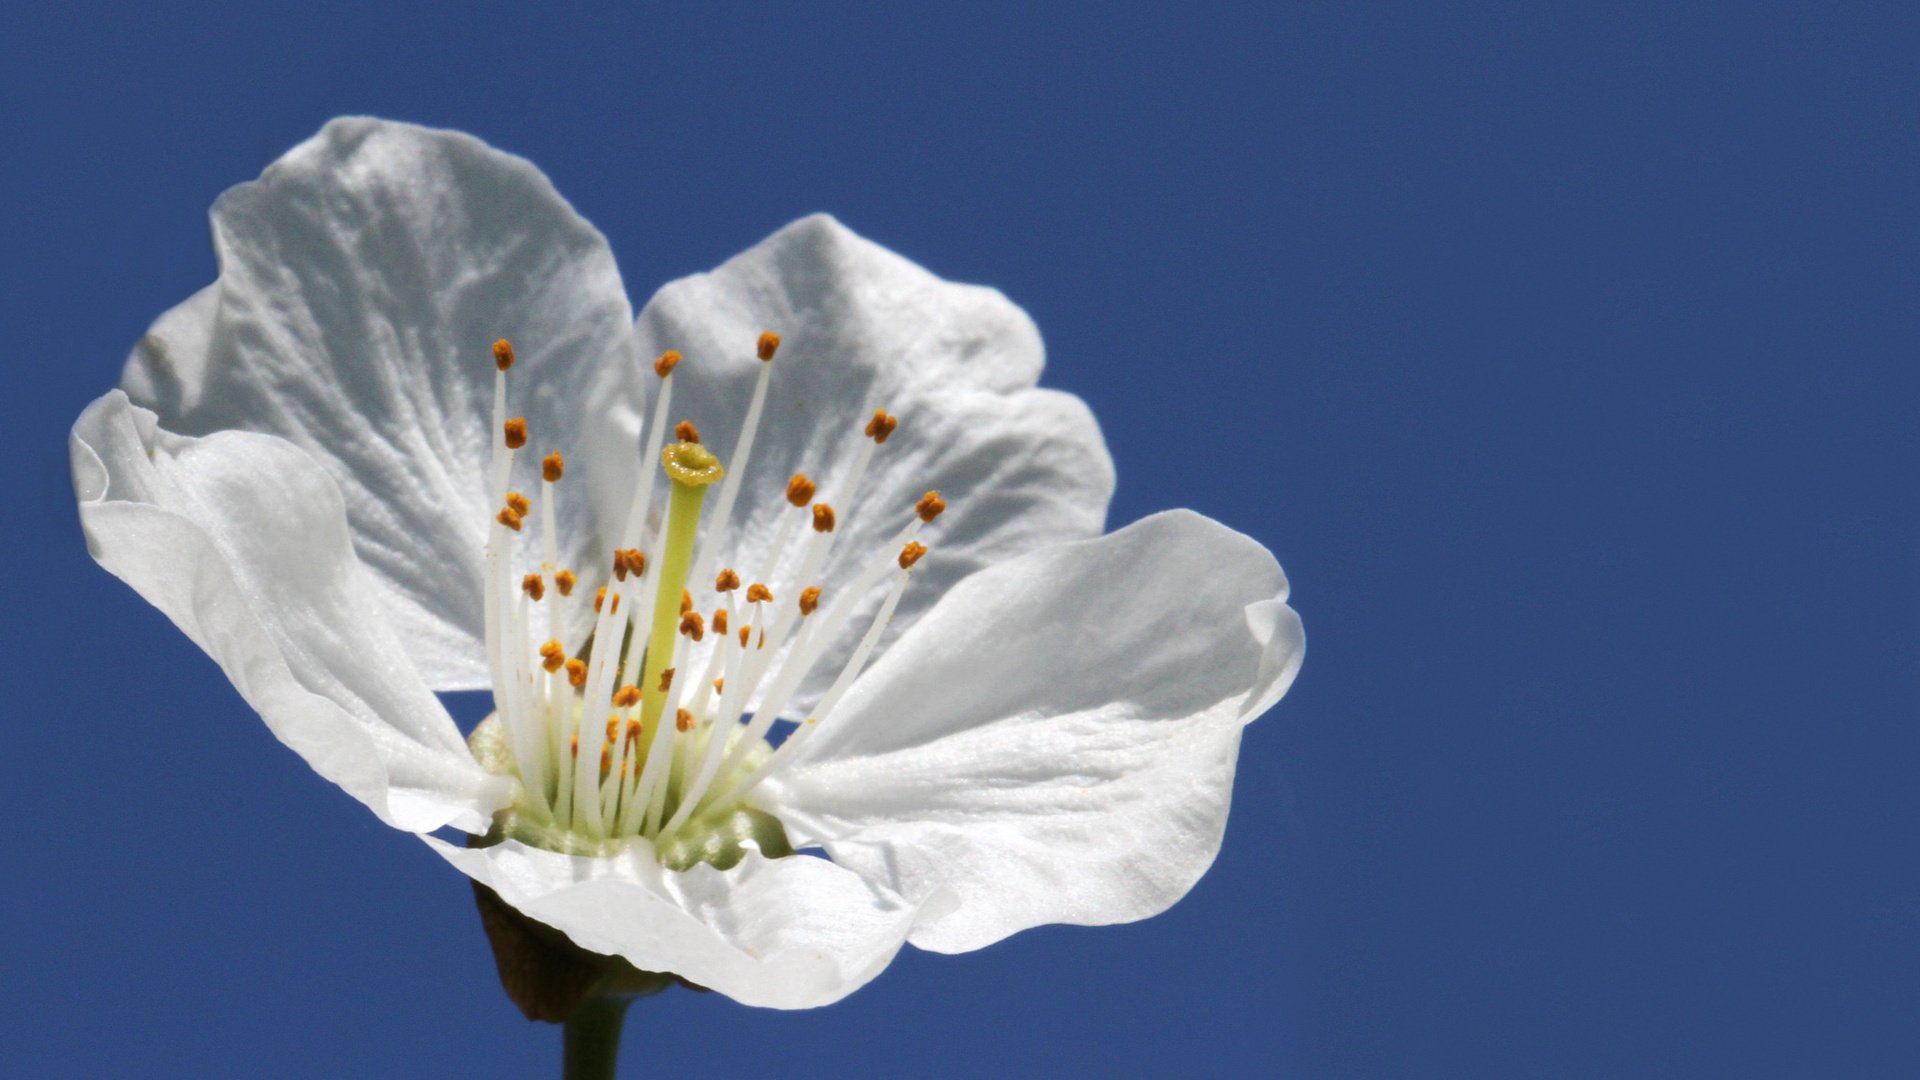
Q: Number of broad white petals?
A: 5